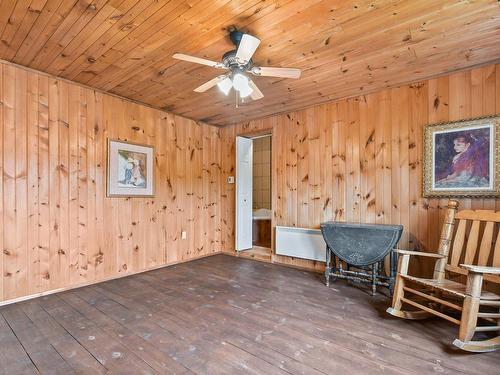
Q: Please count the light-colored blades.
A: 5